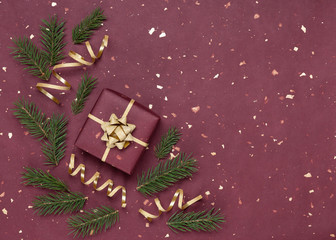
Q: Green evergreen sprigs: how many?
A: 12